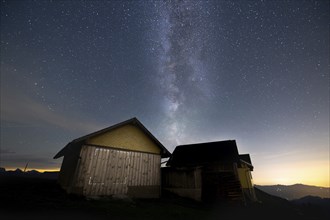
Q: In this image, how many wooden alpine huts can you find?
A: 2